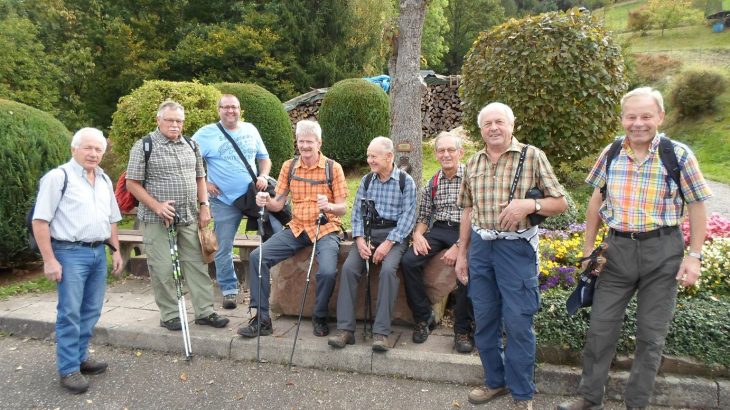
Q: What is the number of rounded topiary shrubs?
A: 5